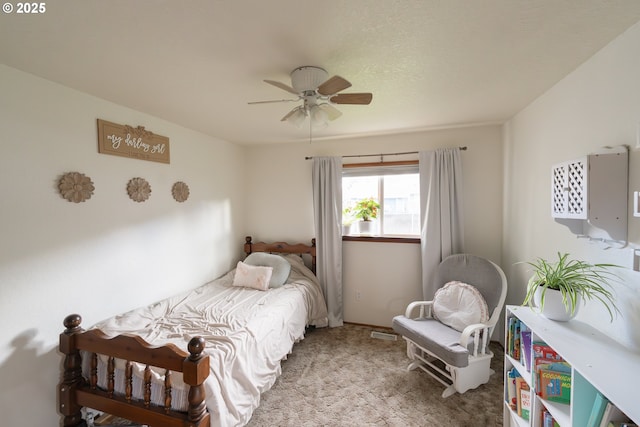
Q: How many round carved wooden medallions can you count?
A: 3